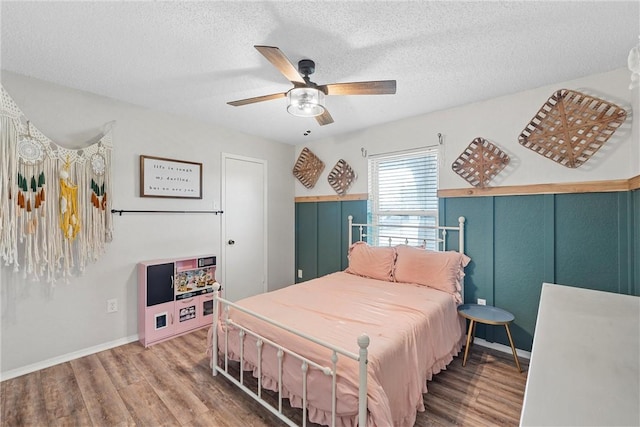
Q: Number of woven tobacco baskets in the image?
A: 4